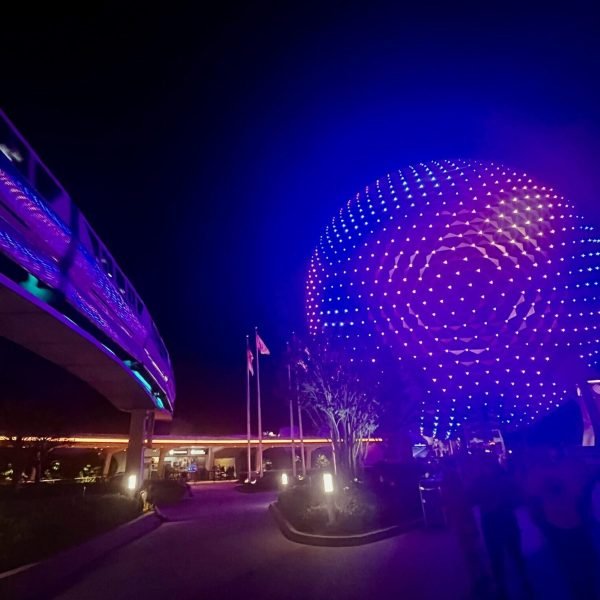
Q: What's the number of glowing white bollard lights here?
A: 3